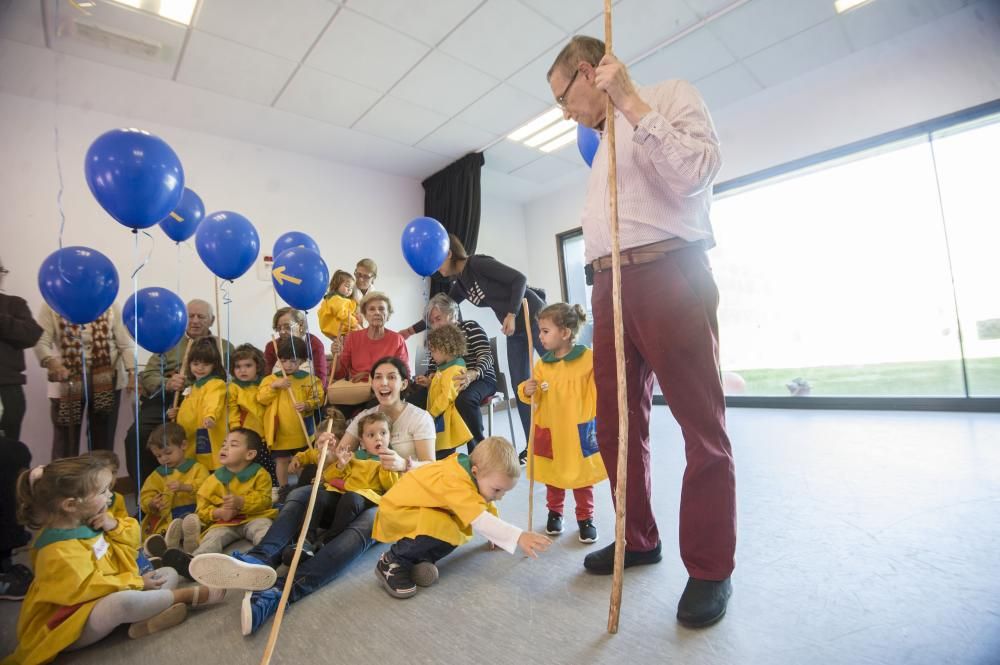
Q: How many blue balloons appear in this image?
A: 9